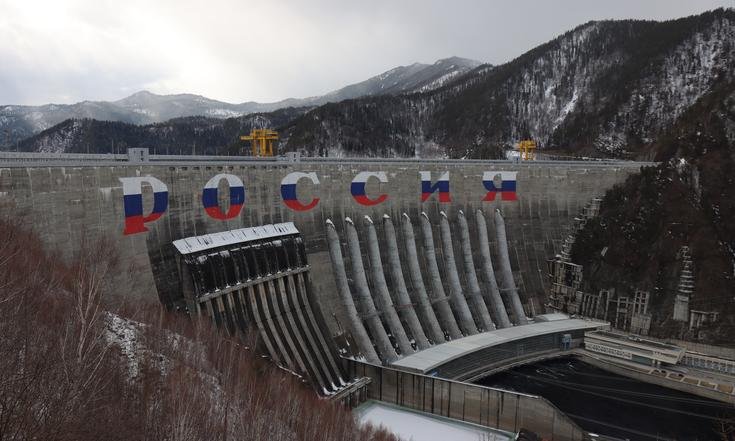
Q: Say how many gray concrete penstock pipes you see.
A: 10